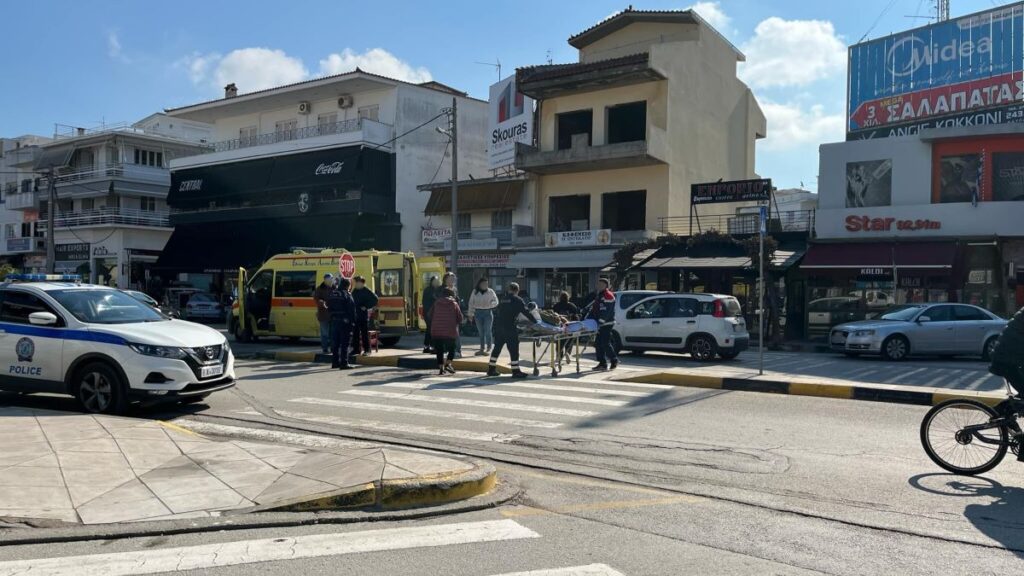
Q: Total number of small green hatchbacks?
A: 0